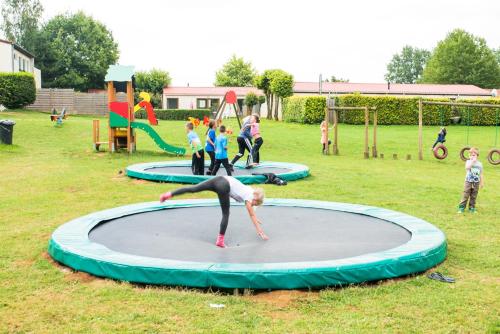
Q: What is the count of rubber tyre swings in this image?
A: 3